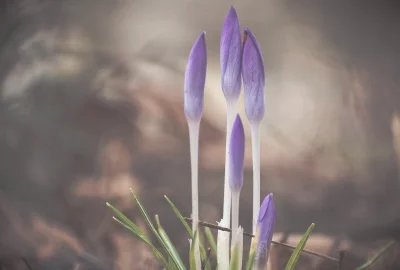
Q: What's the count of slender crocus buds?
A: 5